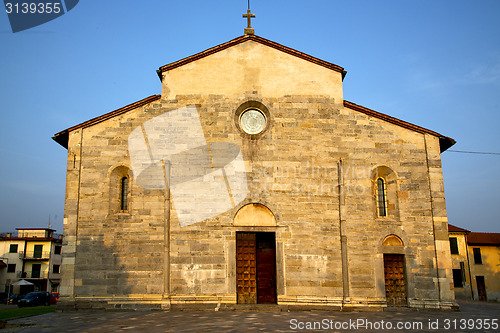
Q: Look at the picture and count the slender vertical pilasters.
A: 2